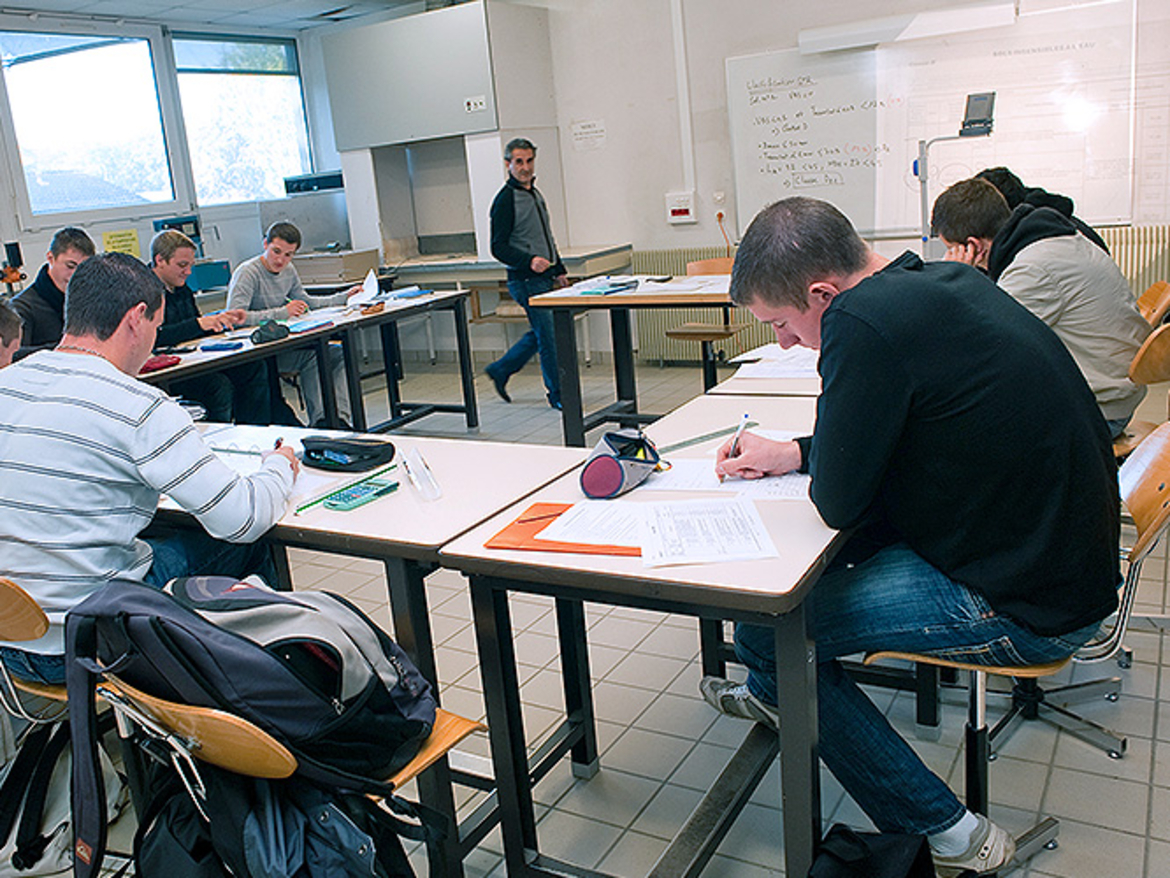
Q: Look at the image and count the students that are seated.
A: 8